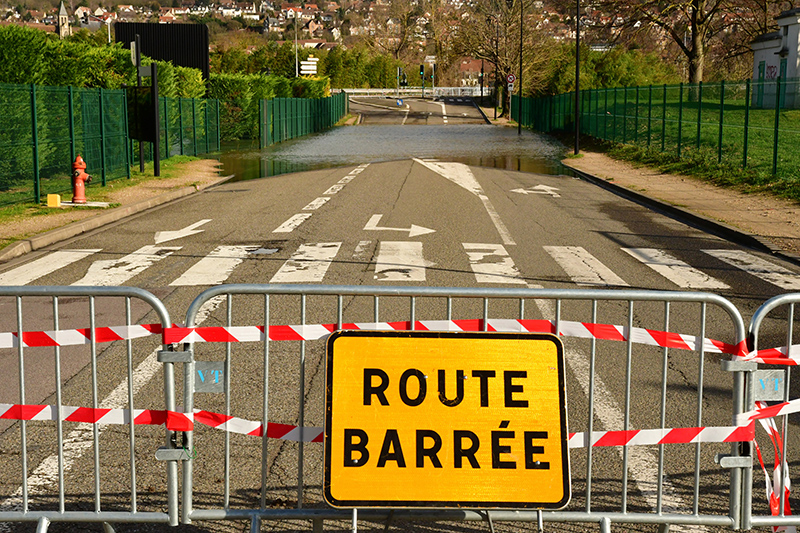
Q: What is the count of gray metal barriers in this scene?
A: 3